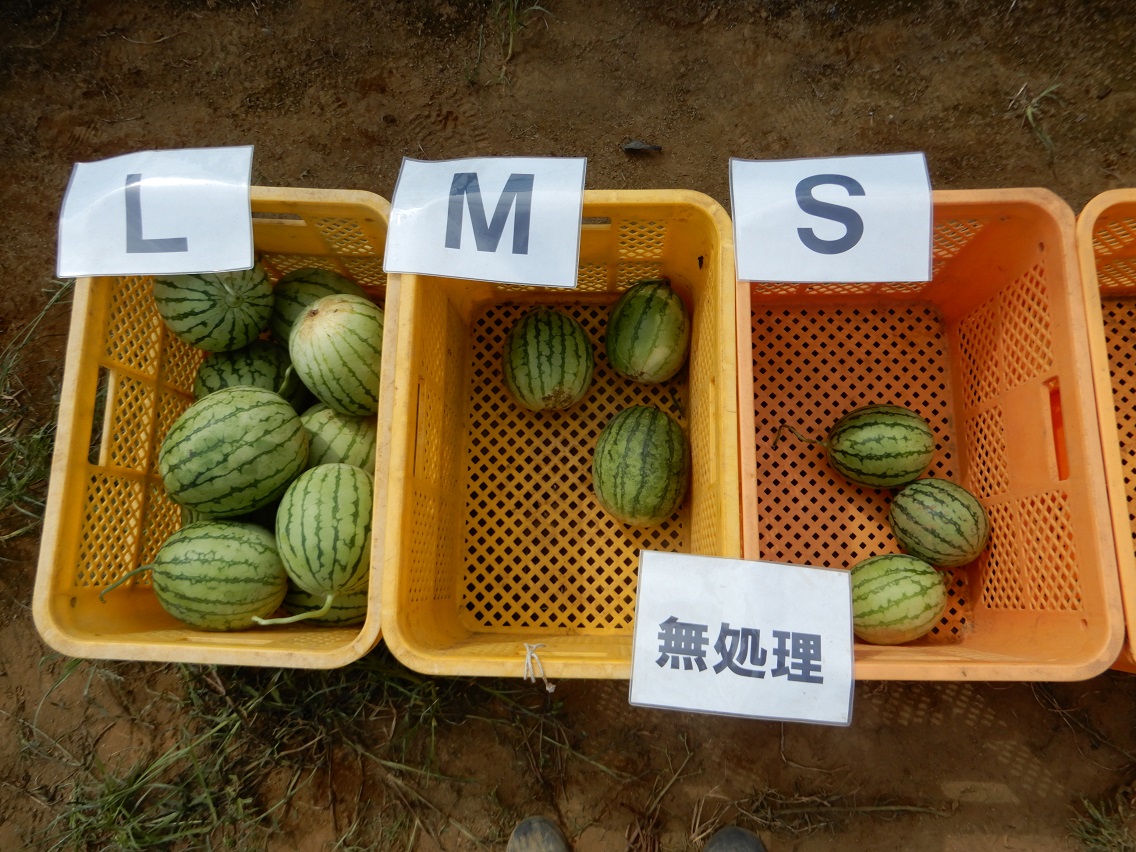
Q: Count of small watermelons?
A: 3